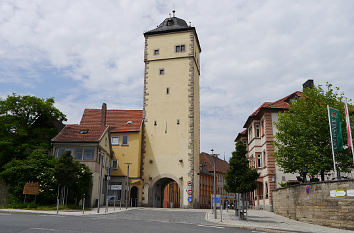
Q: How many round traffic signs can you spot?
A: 4